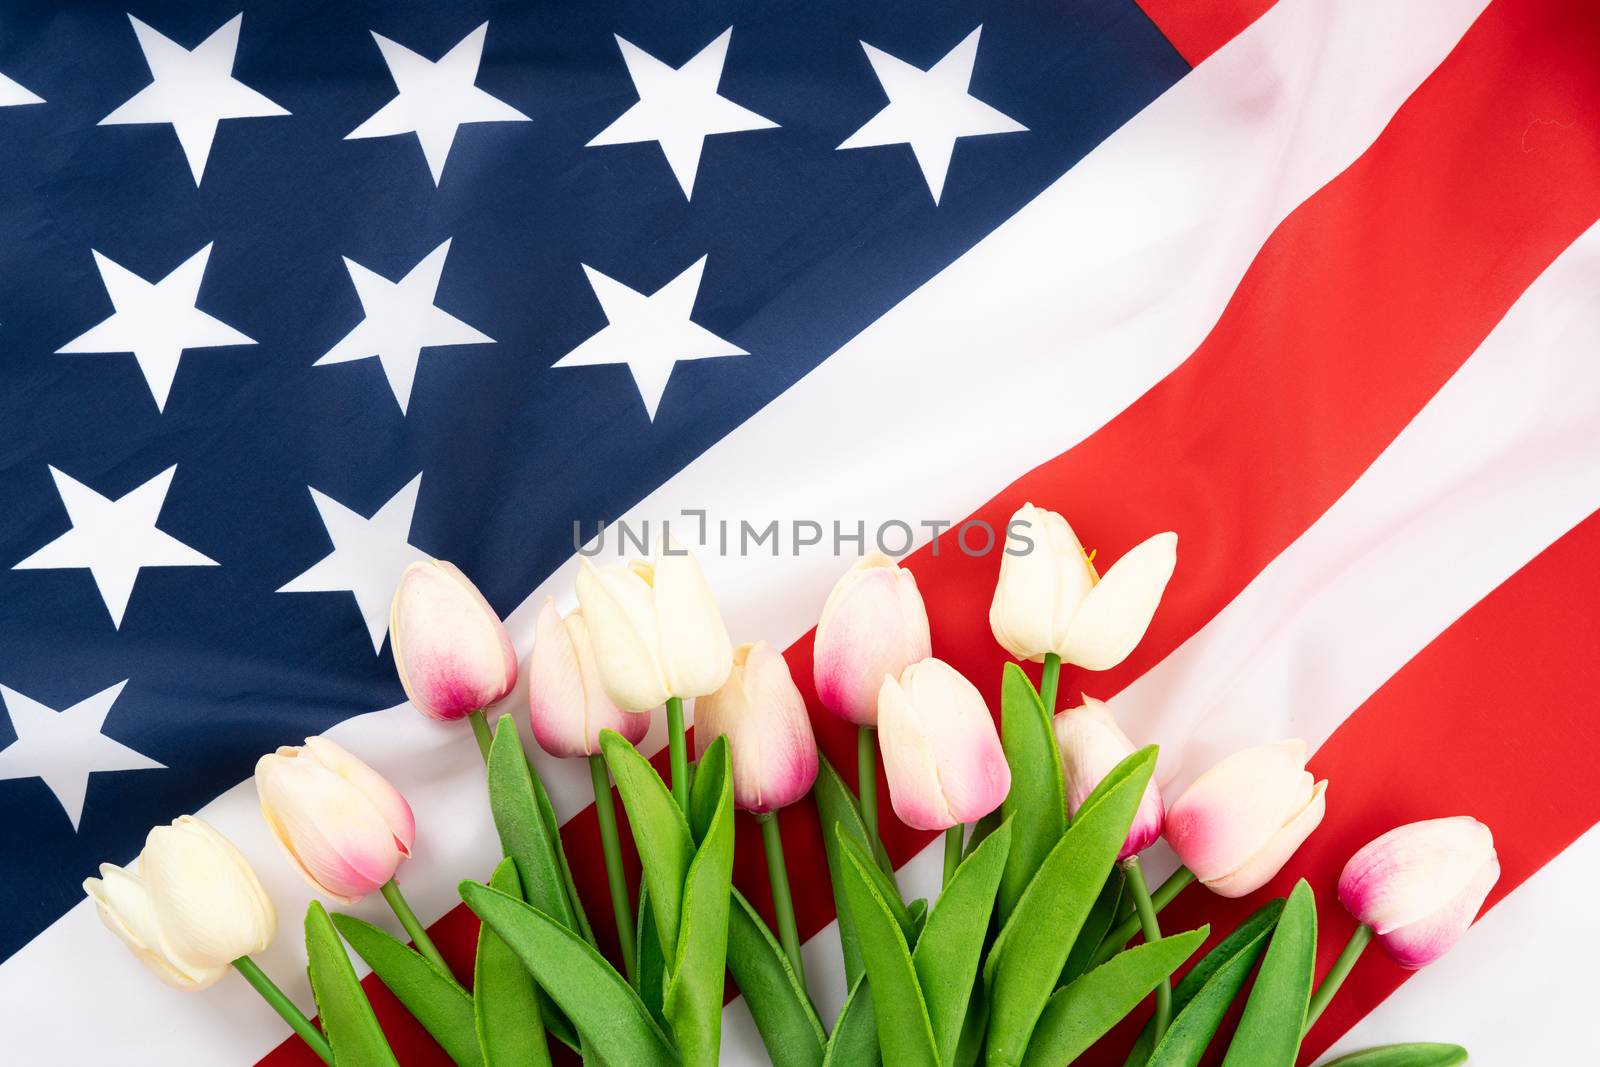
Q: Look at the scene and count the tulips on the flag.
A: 12